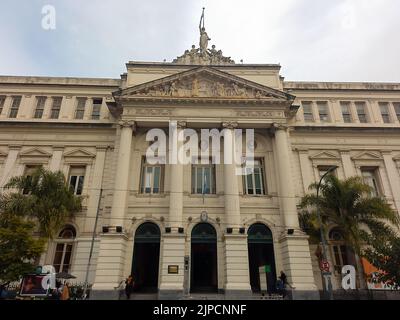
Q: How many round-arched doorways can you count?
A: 3